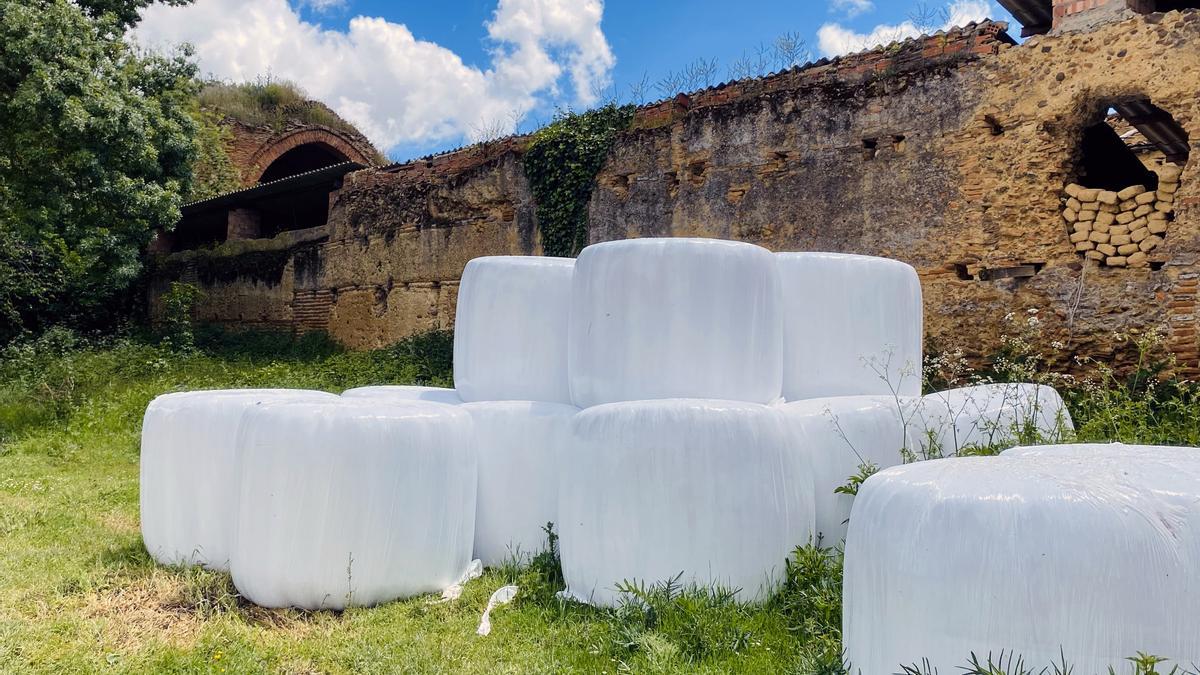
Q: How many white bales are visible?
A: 12